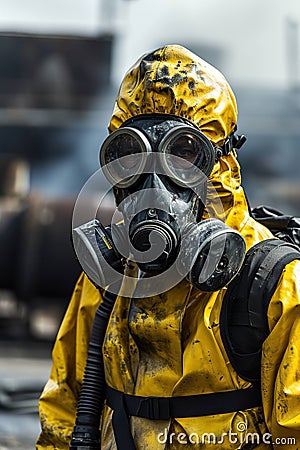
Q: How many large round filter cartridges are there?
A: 2